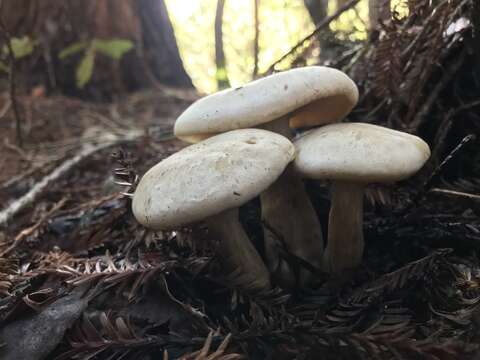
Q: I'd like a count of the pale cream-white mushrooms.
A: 3